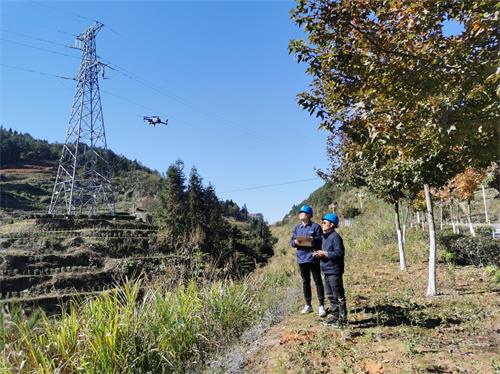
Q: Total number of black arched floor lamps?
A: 0